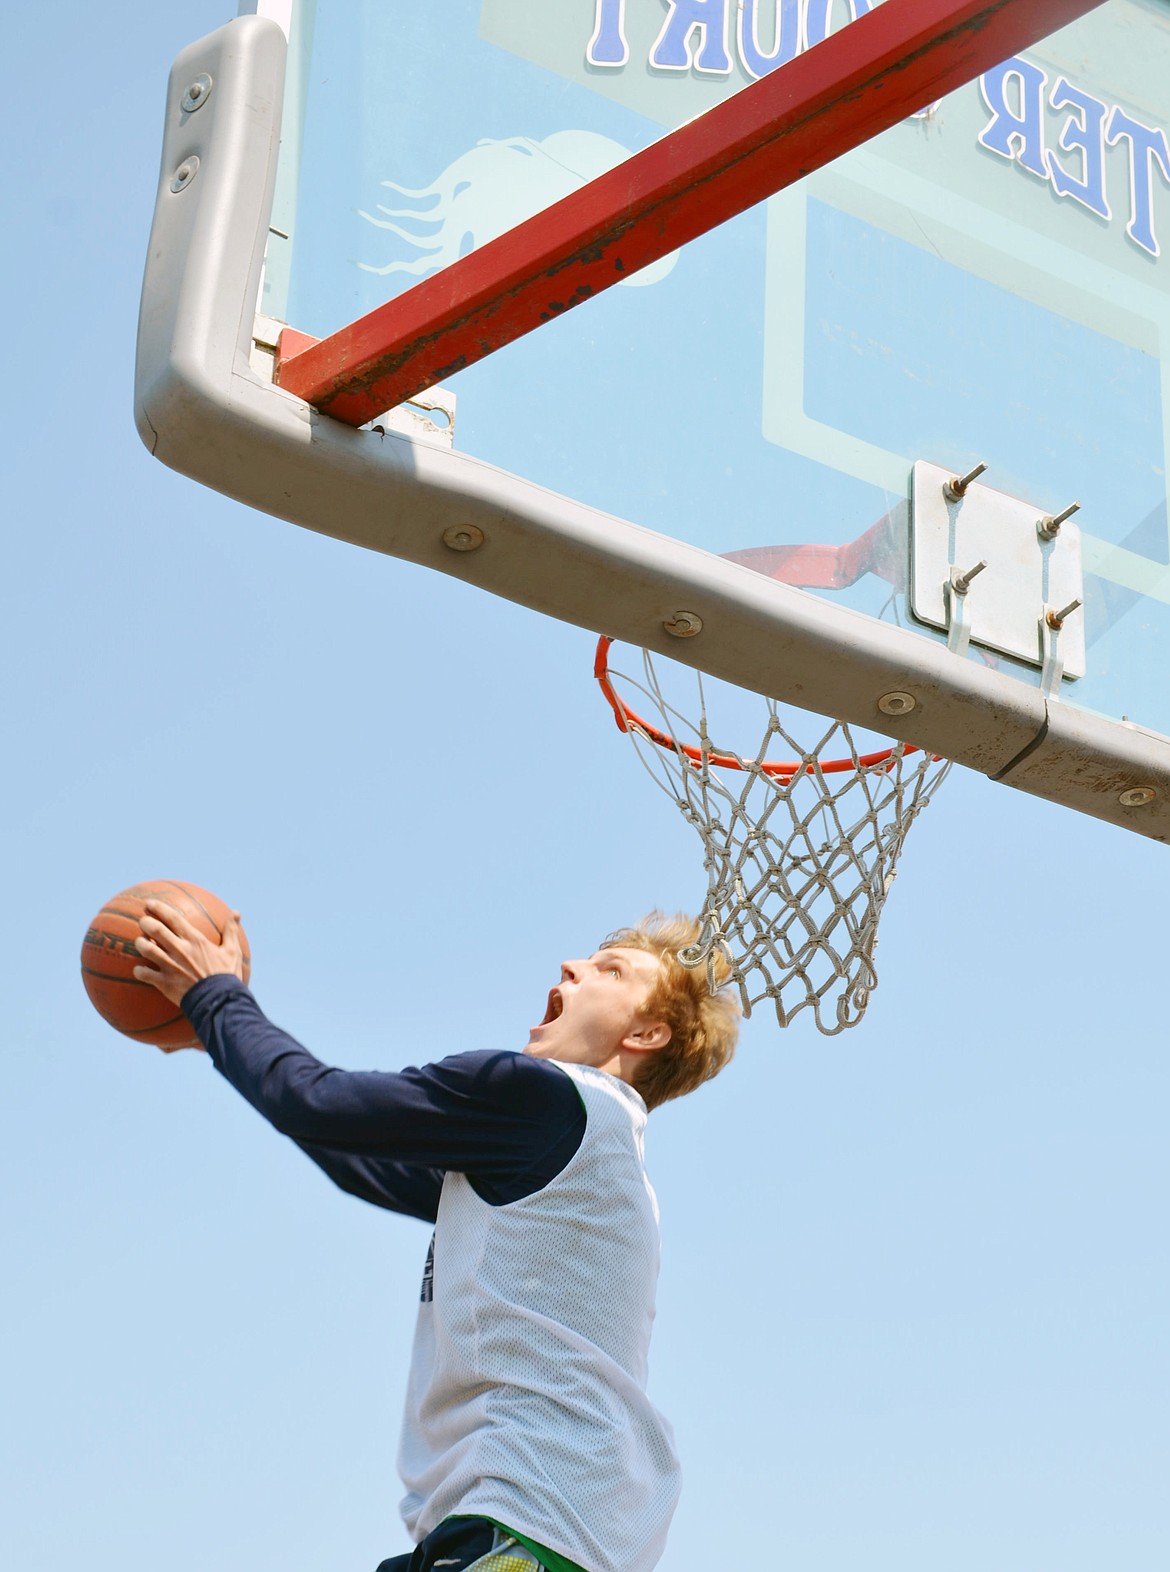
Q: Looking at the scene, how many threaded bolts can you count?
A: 4